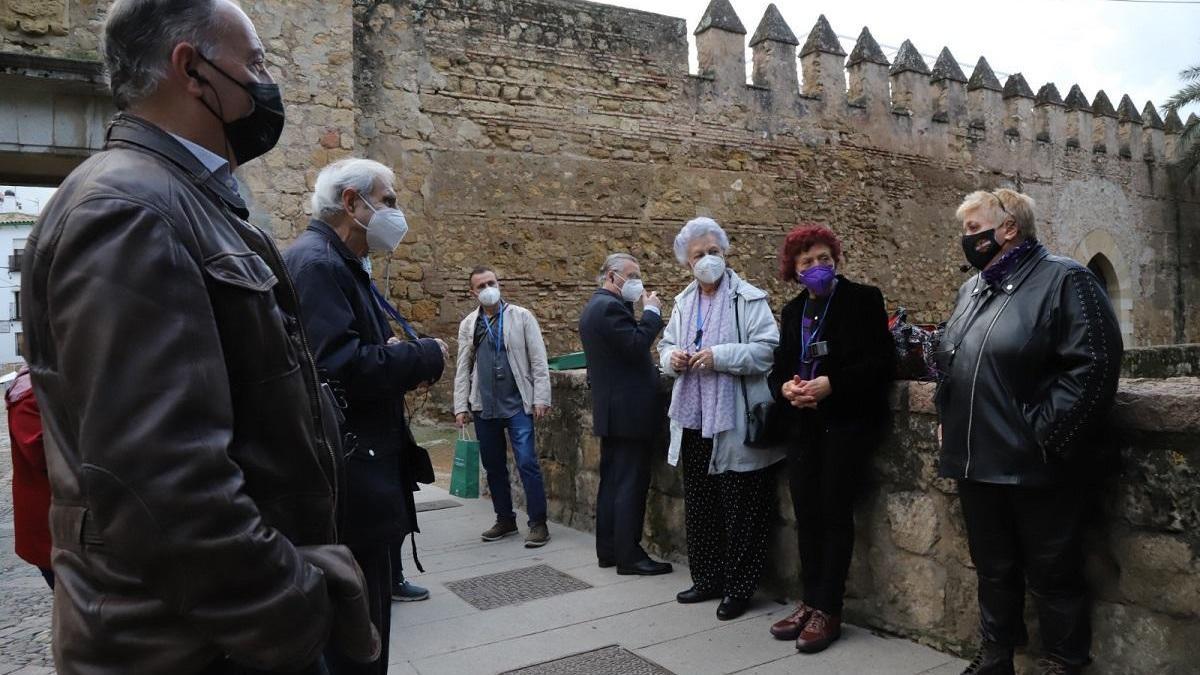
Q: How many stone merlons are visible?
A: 15